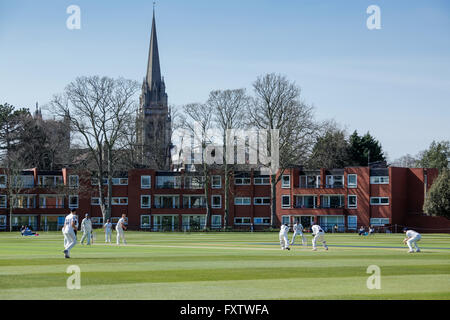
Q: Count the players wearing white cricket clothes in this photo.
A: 8